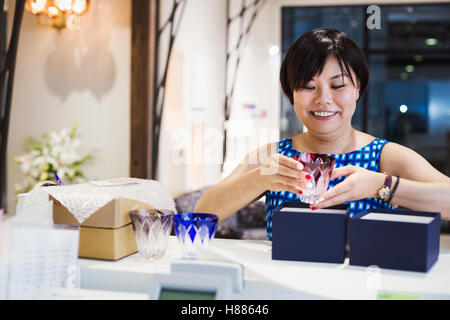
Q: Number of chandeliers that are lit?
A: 1